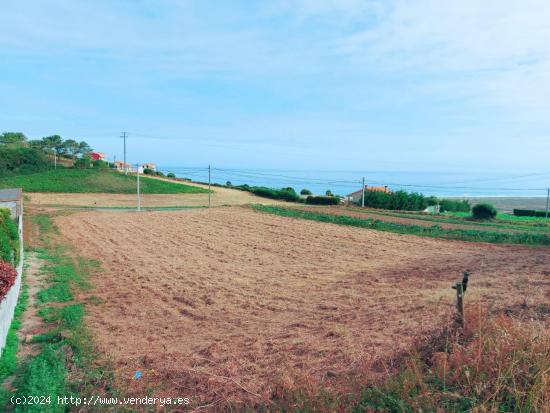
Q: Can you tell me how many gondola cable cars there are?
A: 0